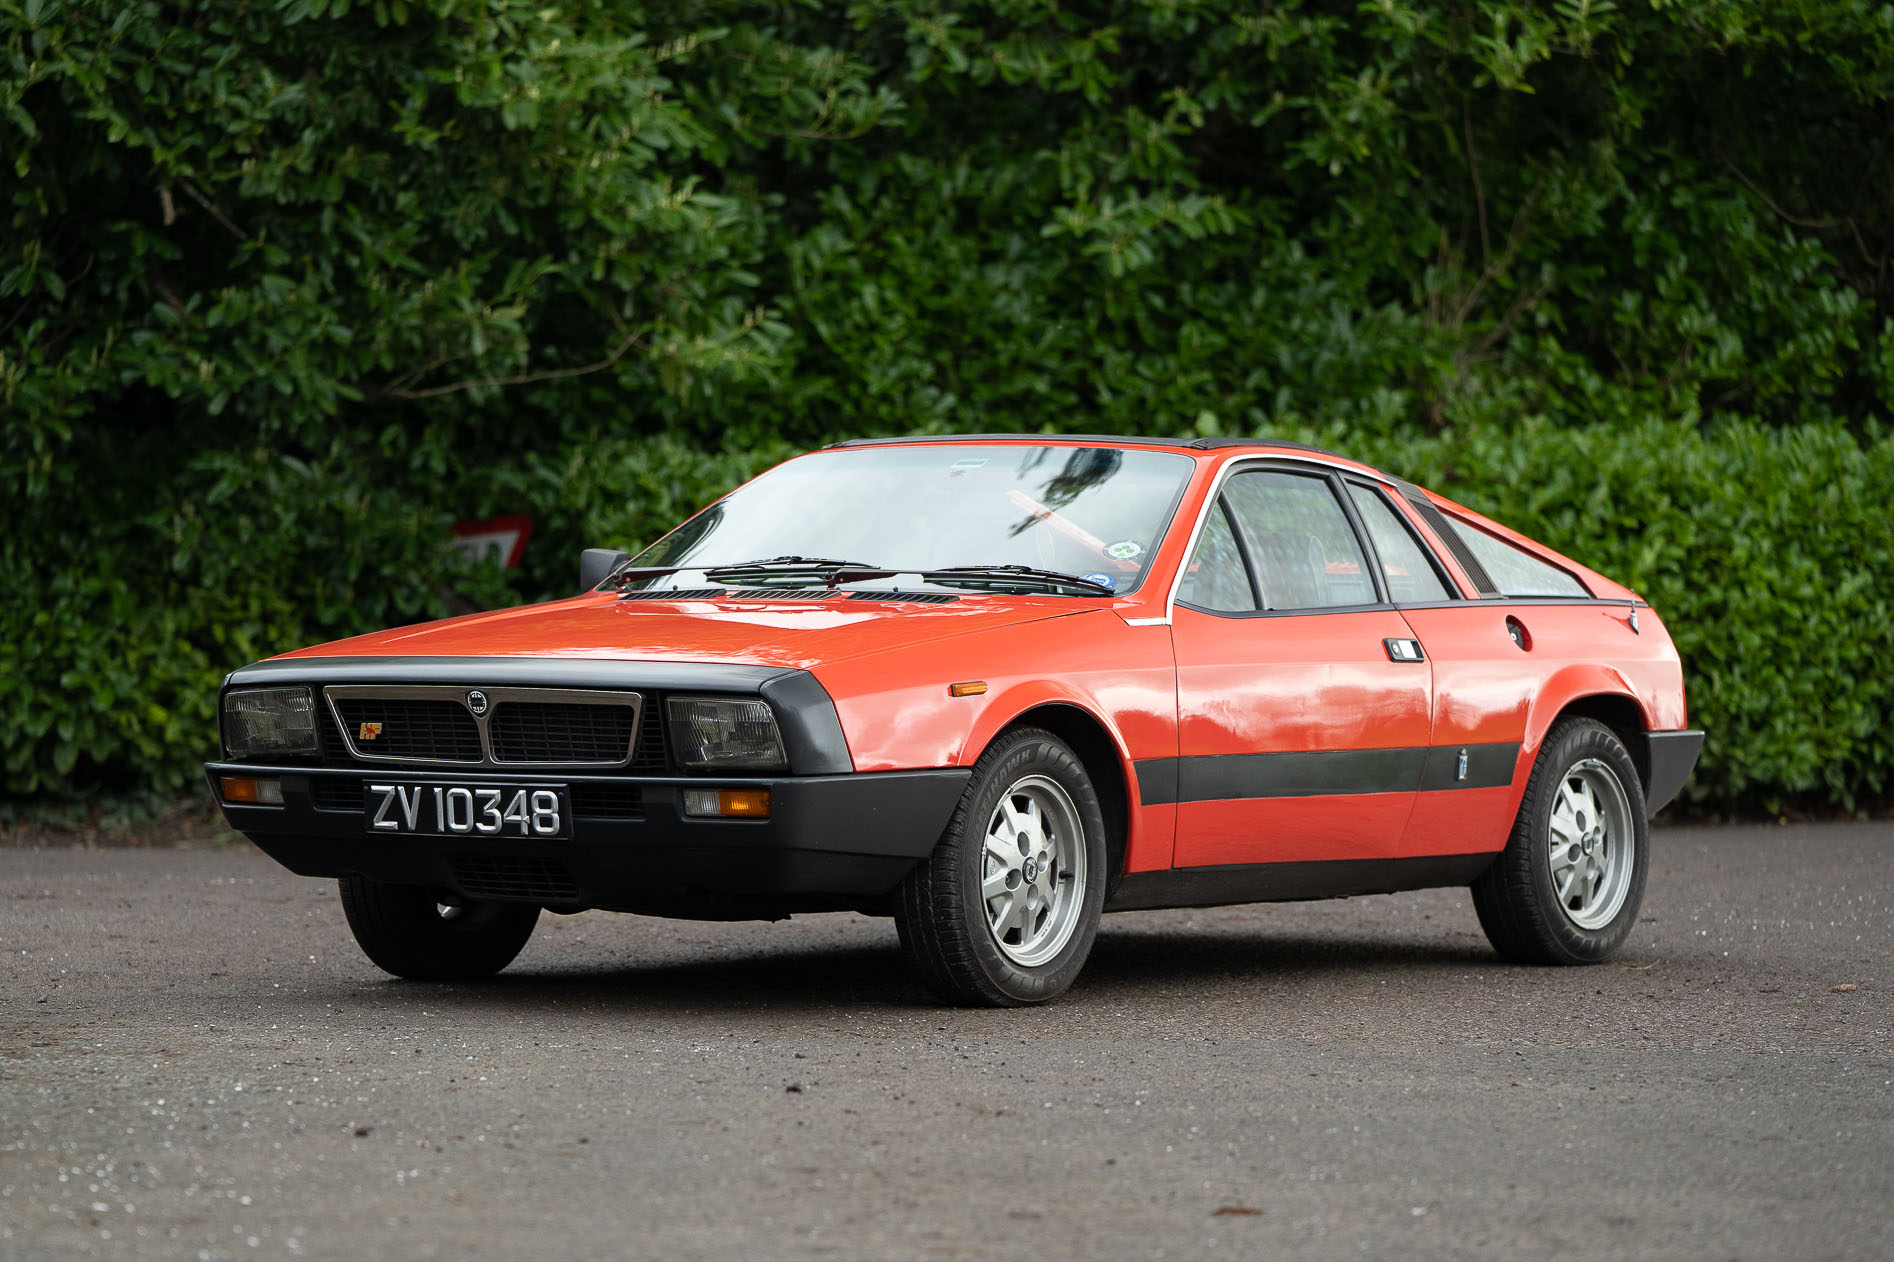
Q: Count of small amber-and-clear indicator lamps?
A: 2